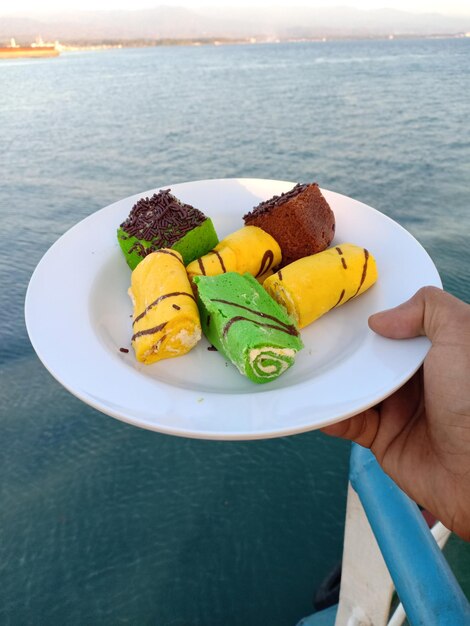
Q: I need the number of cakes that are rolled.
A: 4